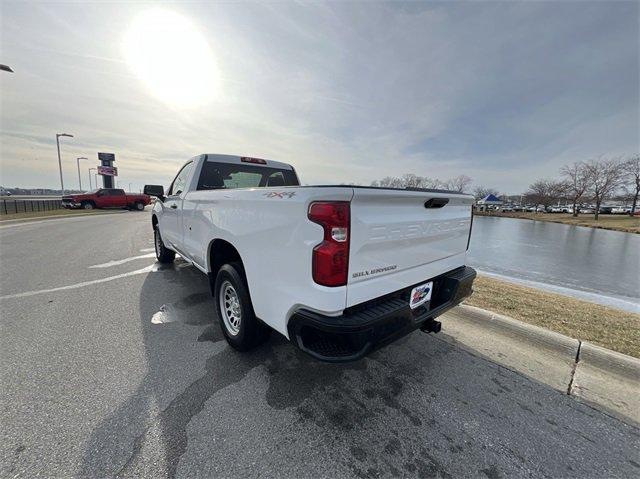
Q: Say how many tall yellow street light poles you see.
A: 0